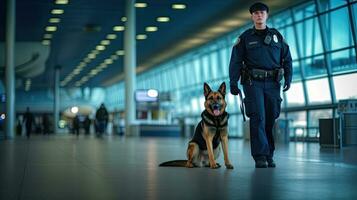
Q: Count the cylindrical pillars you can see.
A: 3